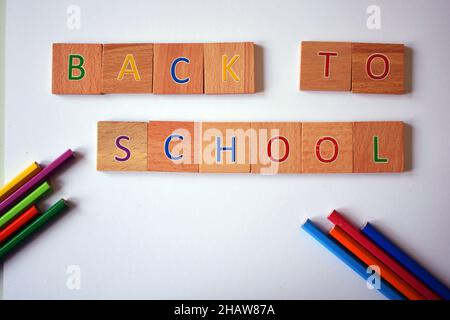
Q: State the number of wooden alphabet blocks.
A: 12